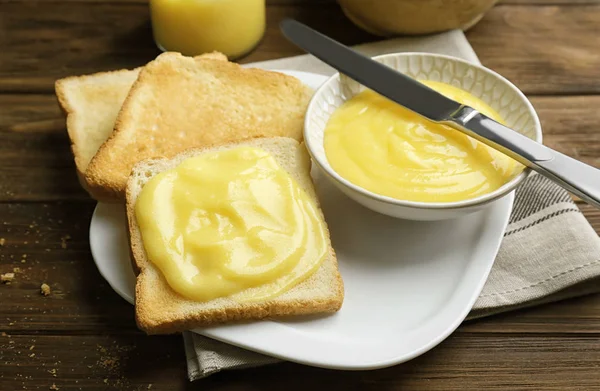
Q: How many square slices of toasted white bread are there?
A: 3